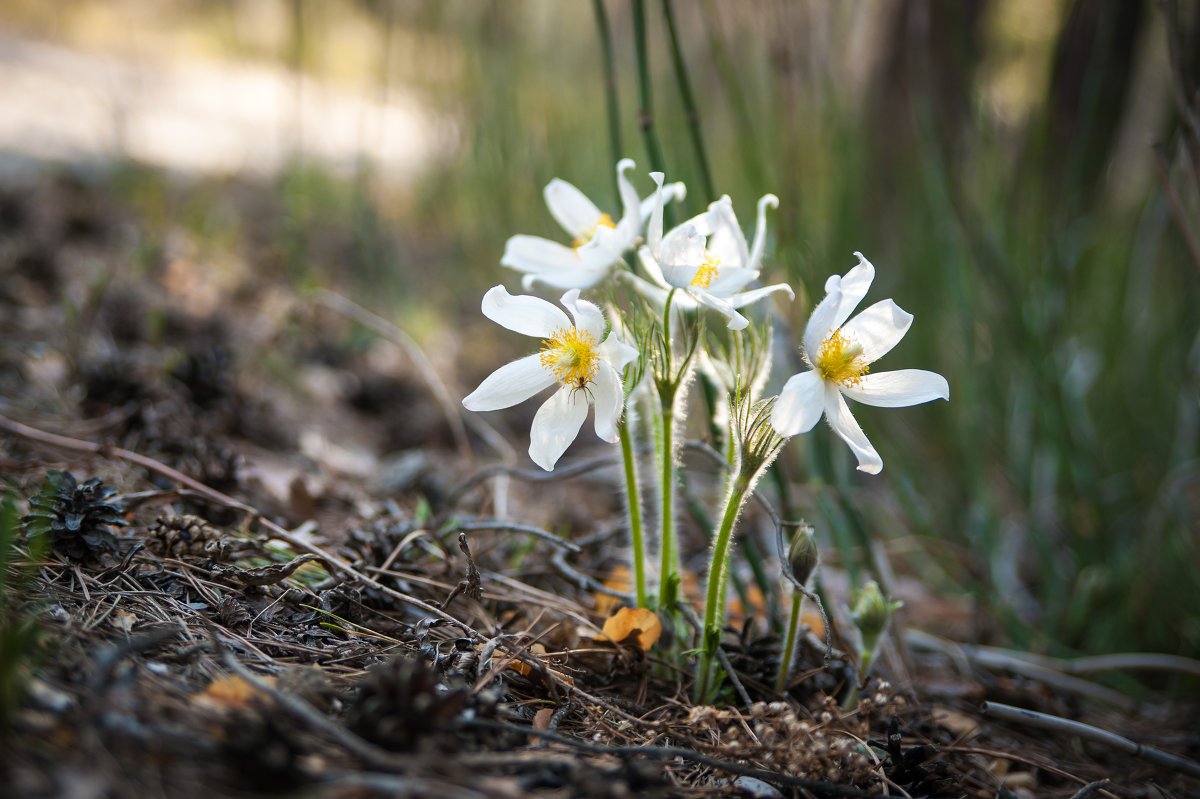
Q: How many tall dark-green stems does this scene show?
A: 3